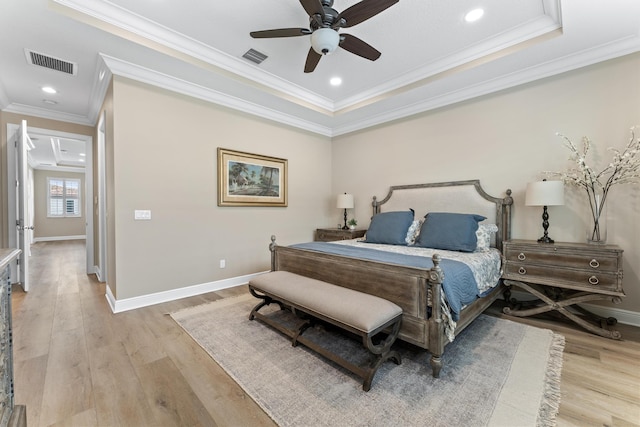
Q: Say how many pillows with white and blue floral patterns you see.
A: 2